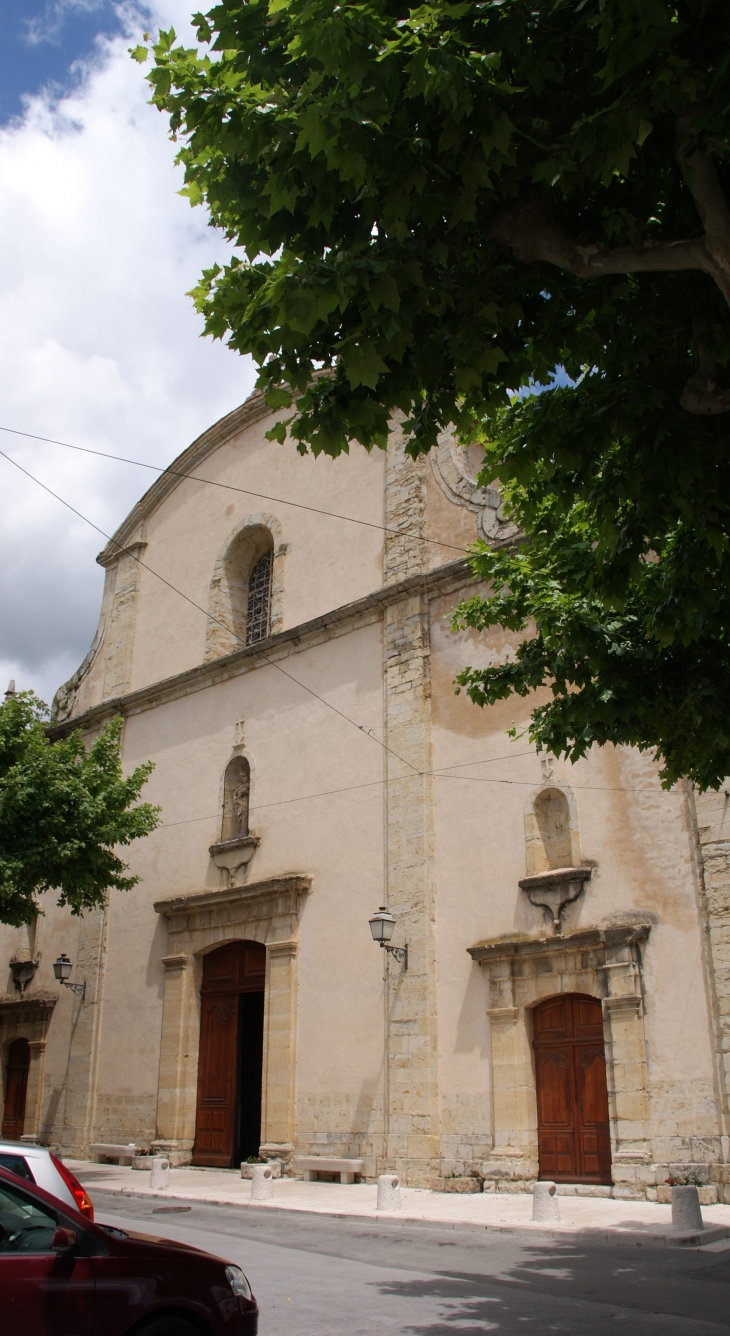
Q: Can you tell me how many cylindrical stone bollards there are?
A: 5